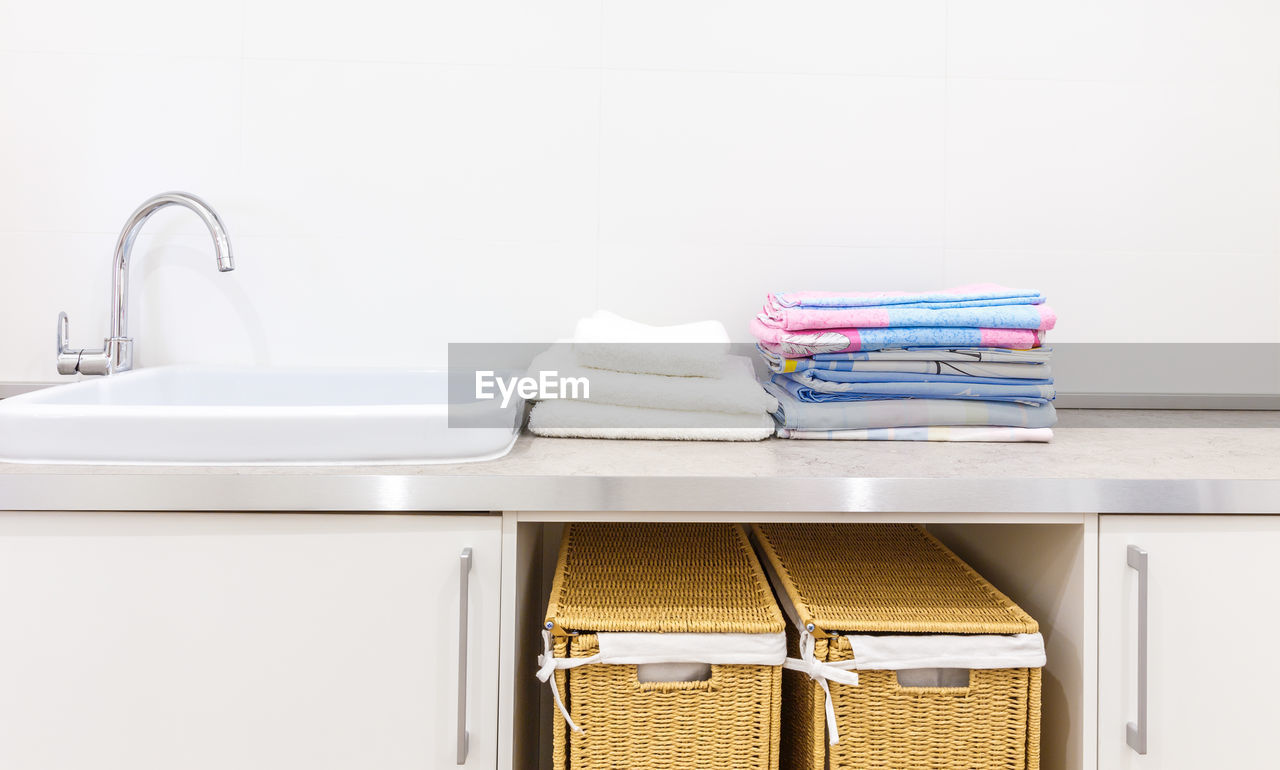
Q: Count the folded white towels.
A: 3